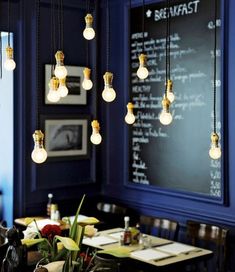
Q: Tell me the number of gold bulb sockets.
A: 14